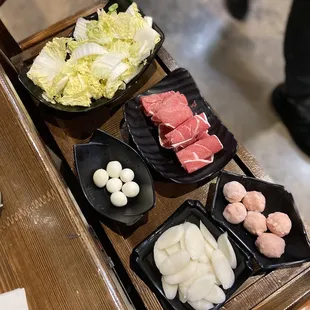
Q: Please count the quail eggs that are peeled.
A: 6